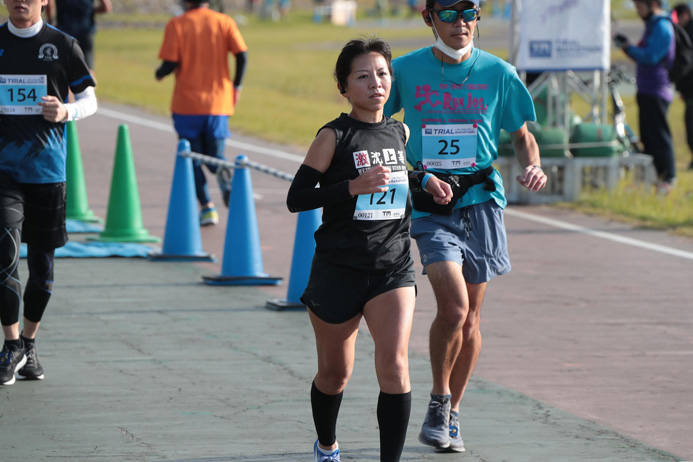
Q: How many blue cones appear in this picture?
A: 3